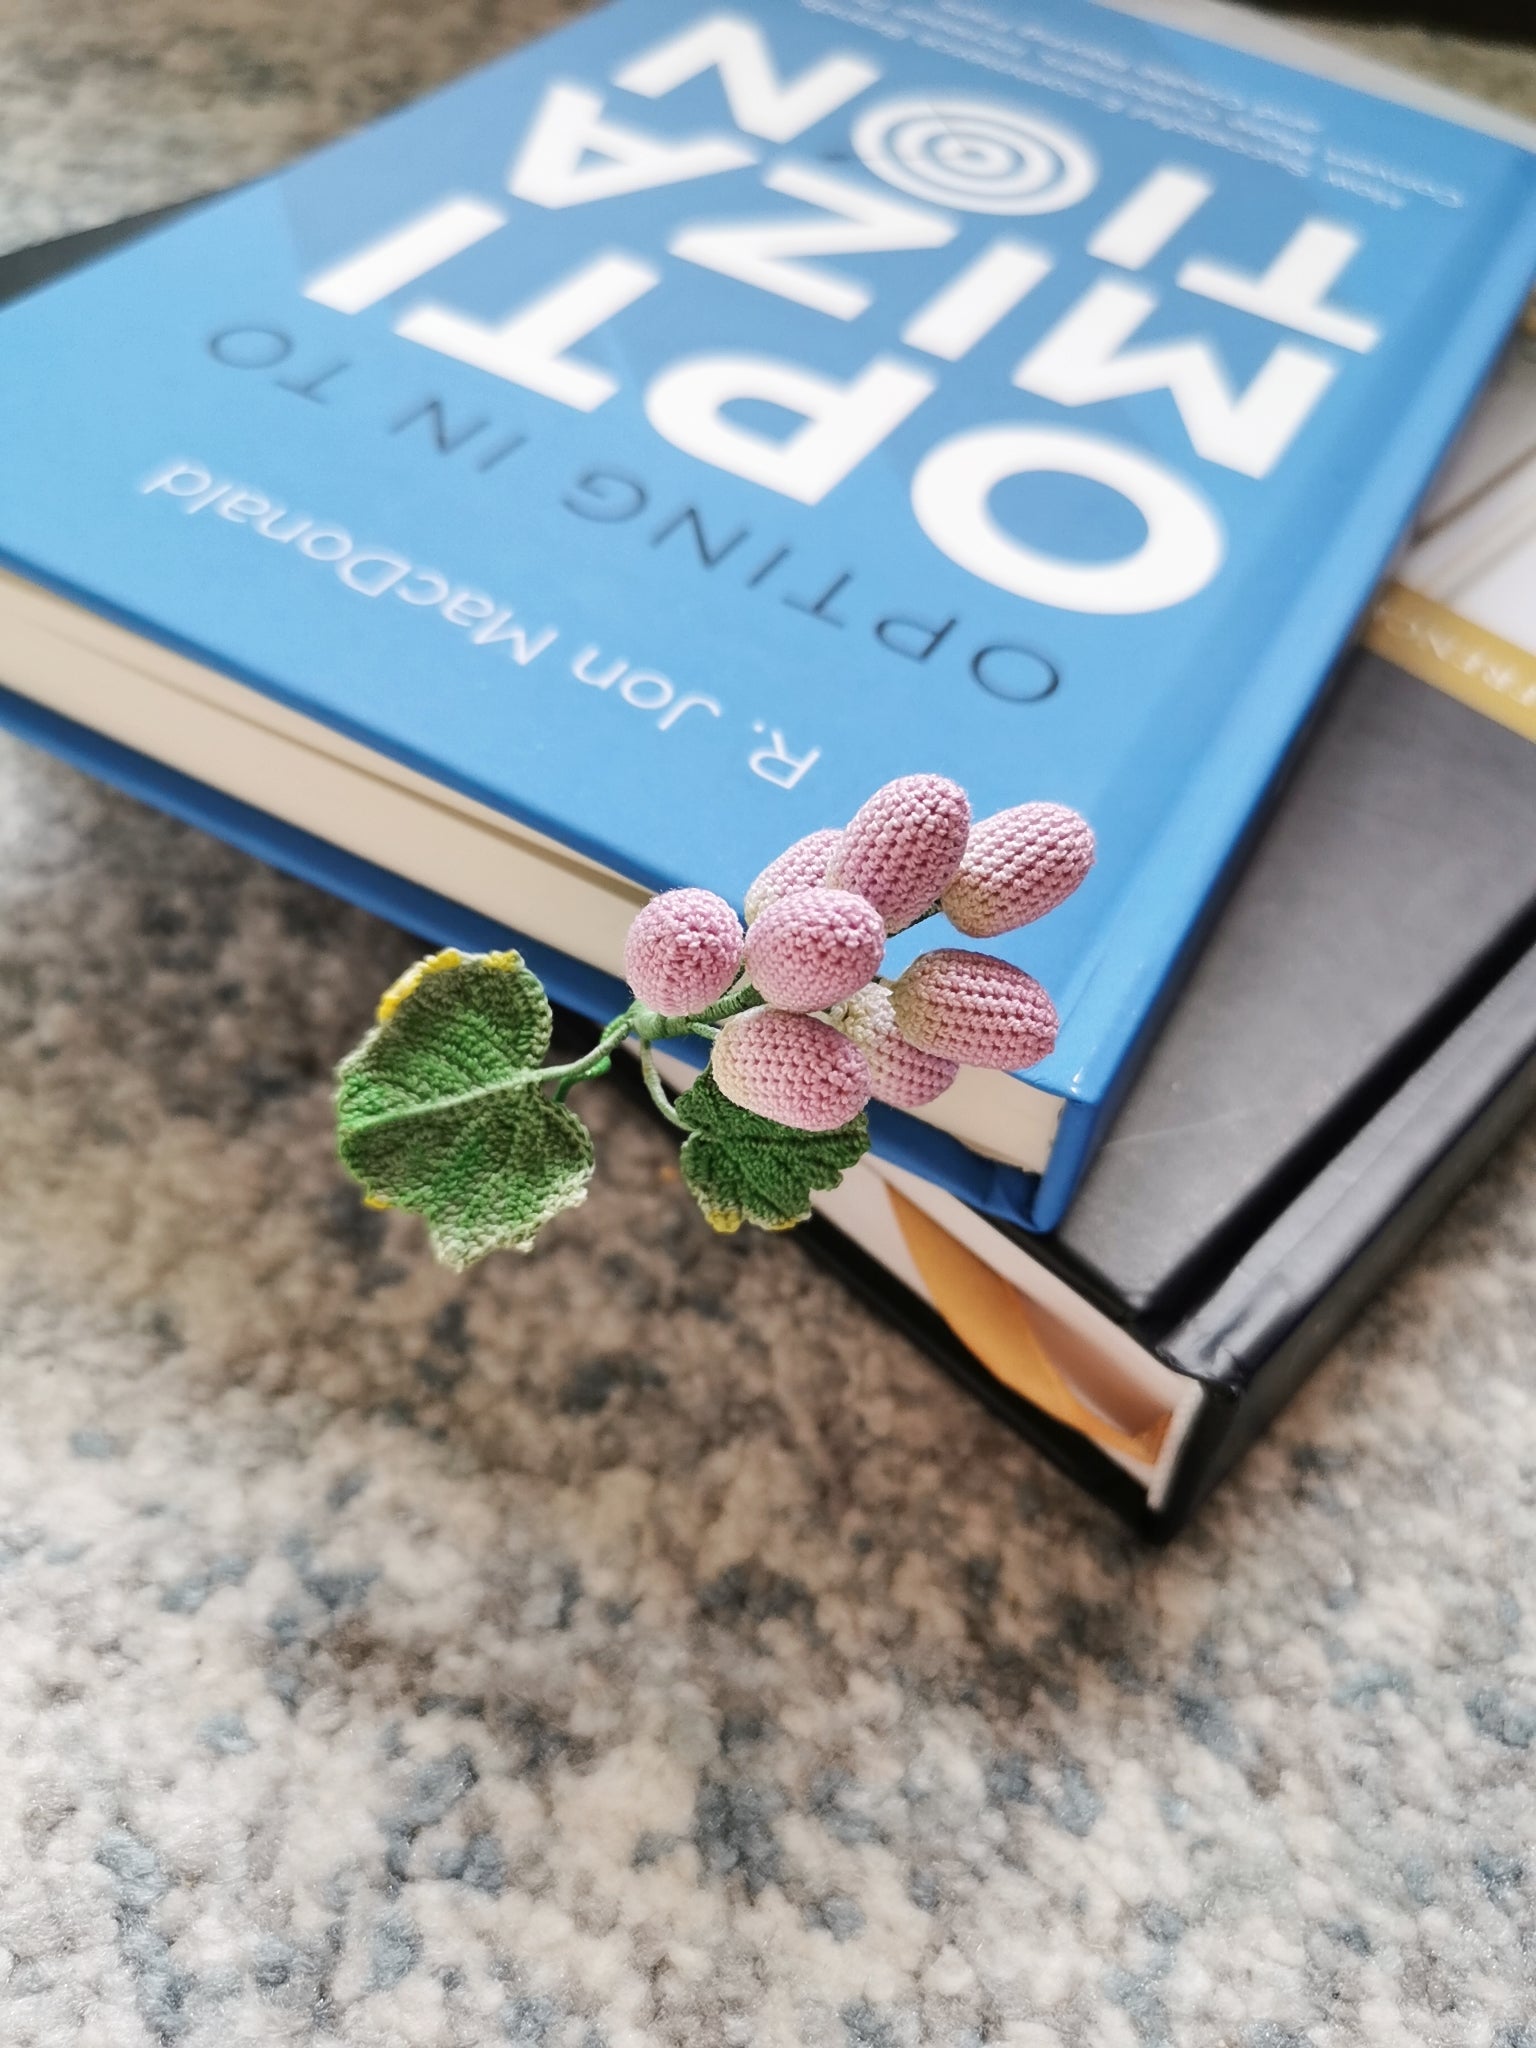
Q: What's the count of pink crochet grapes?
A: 8